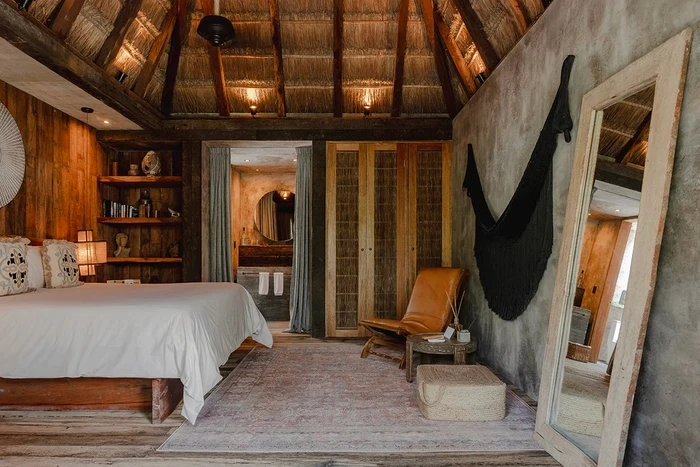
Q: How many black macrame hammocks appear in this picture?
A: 1